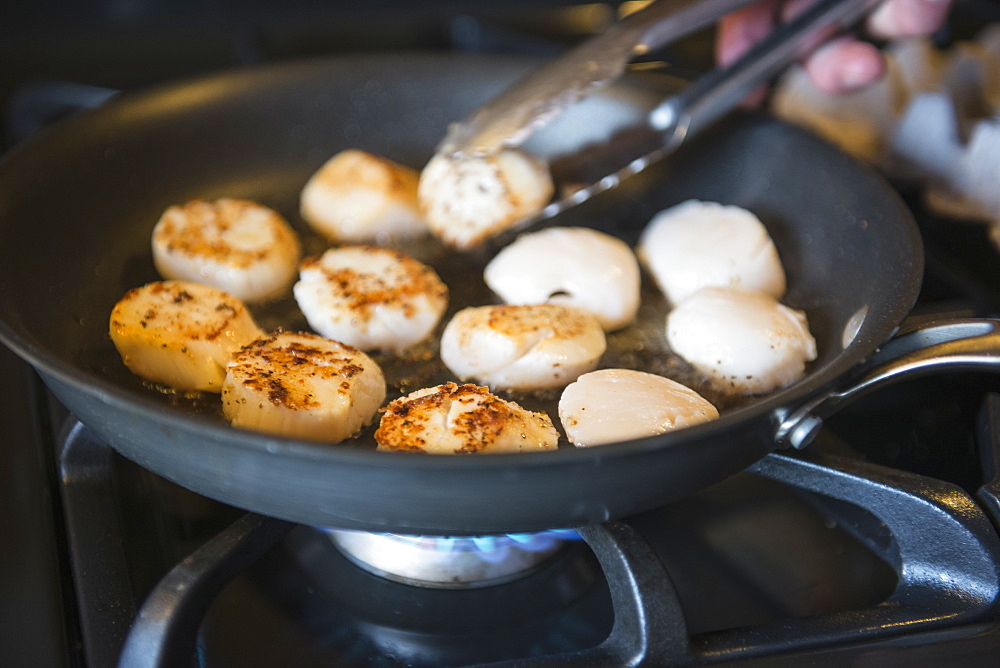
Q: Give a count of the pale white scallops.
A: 4